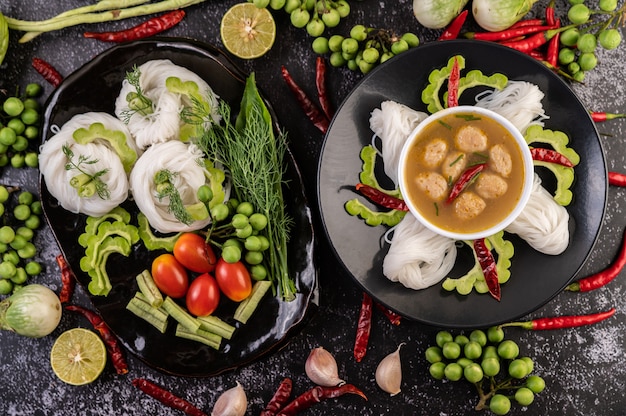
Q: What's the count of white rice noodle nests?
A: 7